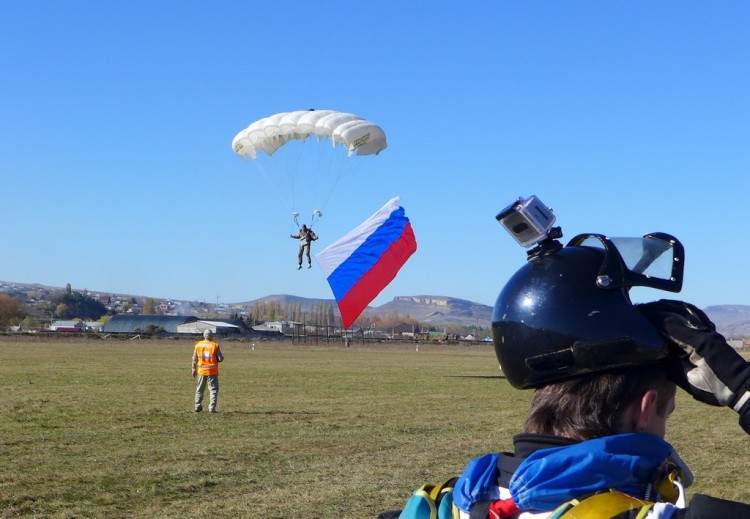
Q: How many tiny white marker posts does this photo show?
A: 2